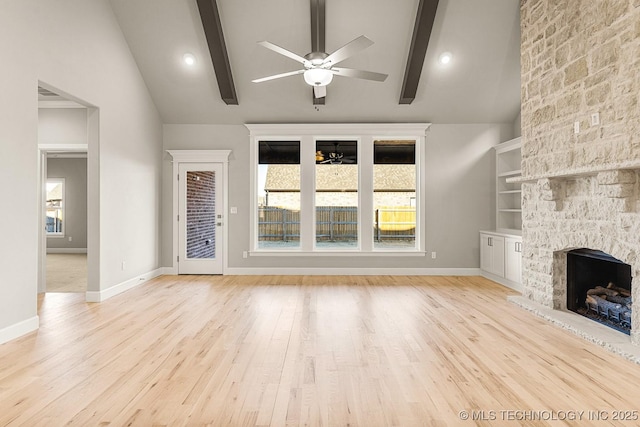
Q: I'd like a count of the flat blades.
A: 5